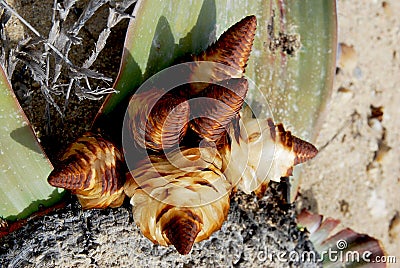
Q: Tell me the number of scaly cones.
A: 6